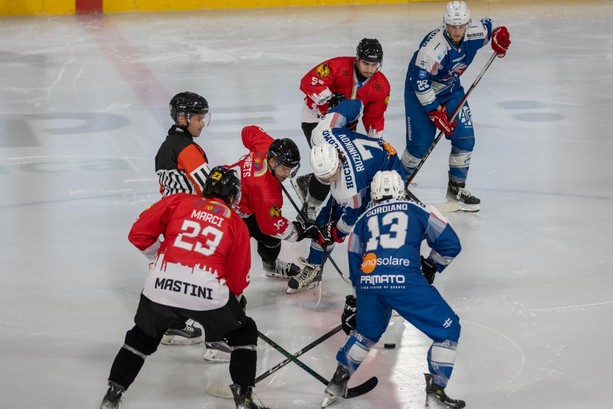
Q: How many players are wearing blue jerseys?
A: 3